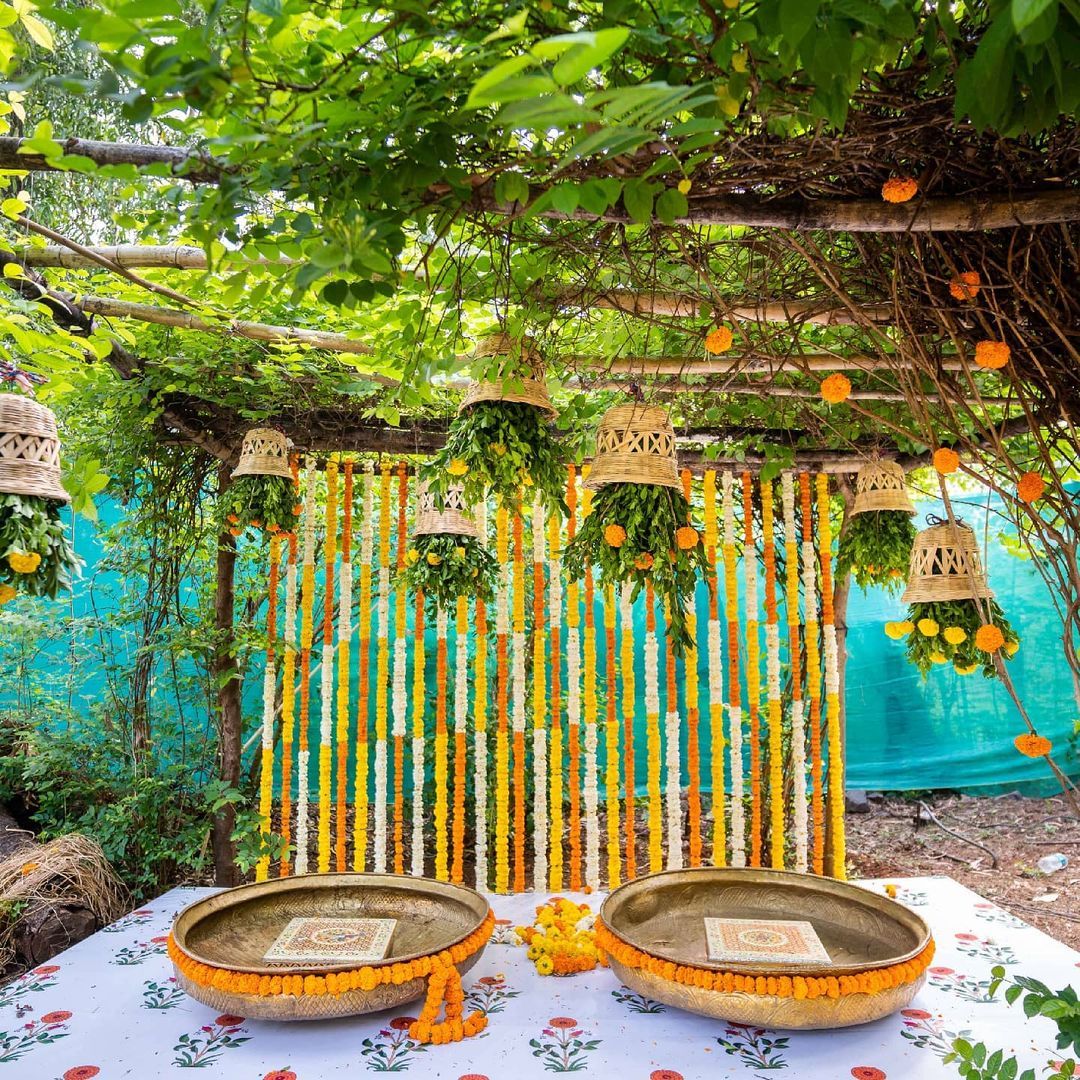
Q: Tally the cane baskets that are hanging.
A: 7